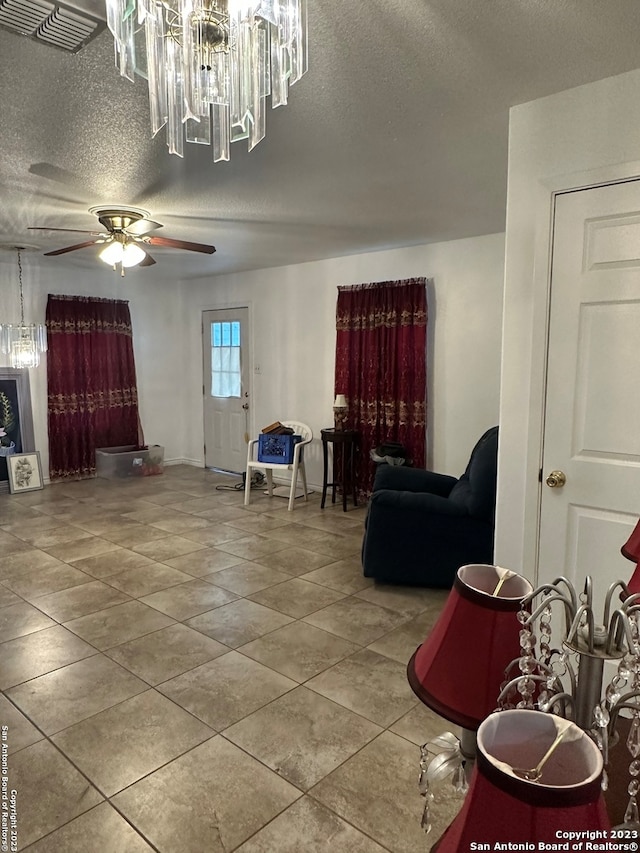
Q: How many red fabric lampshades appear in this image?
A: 4